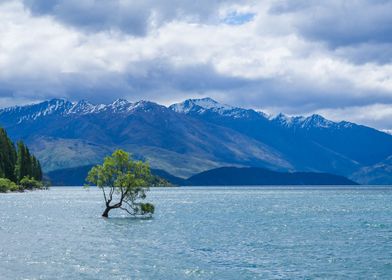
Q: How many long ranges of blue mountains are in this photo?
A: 1